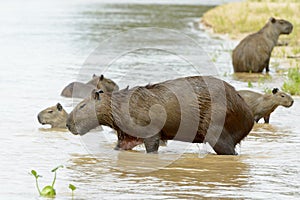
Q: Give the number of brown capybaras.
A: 5